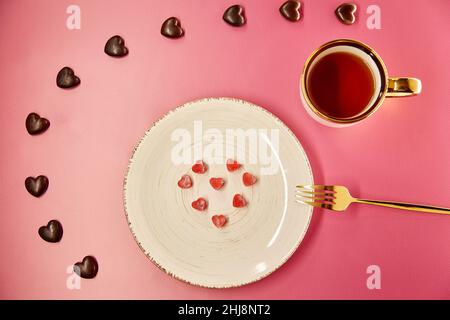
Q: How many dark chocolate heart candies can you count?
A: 10